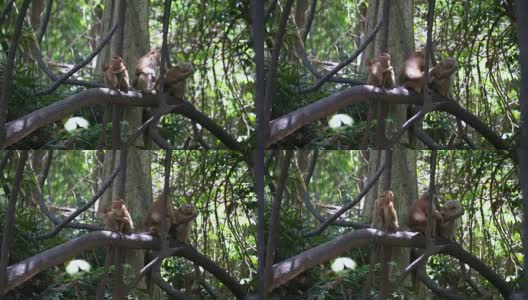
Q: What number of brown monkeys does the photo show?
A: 12